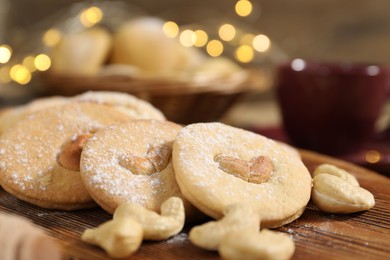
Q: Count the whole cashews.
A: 6